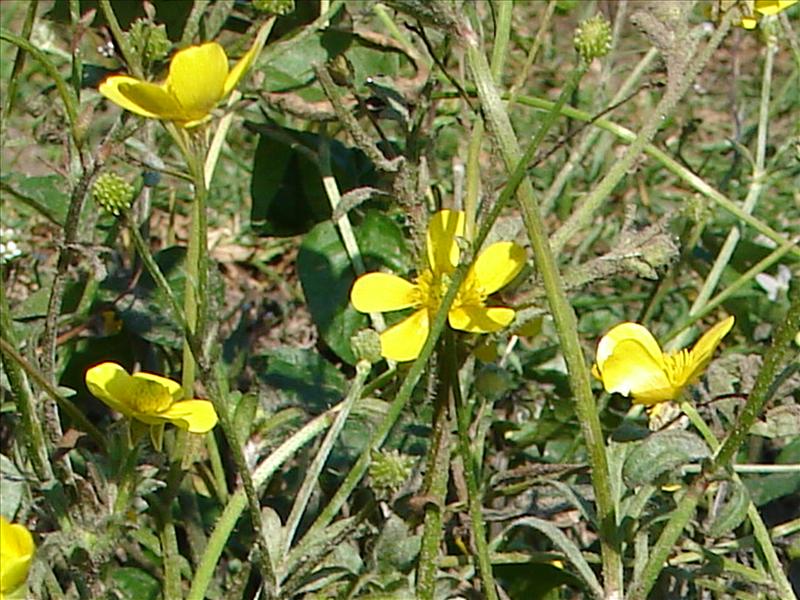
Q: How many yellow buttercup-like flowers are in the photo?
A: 6